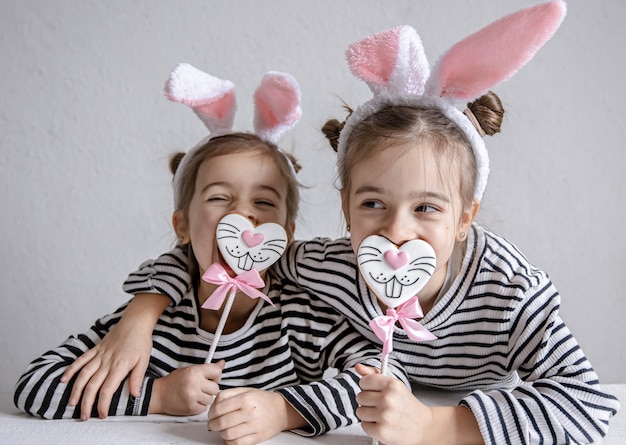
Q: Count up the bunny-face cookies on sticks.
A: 2